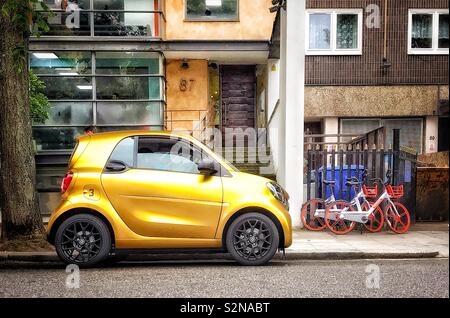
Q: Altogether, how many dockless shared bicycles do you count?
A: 2